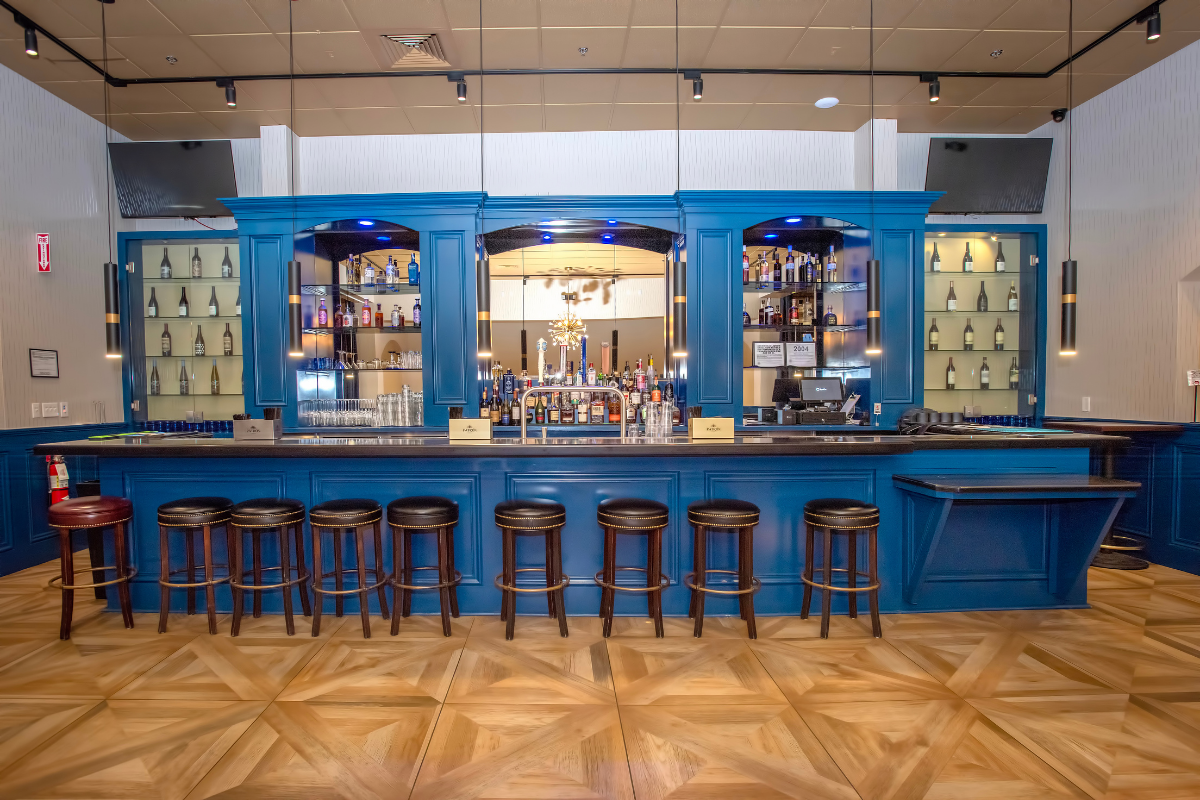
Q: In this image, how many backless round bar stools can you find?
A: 9